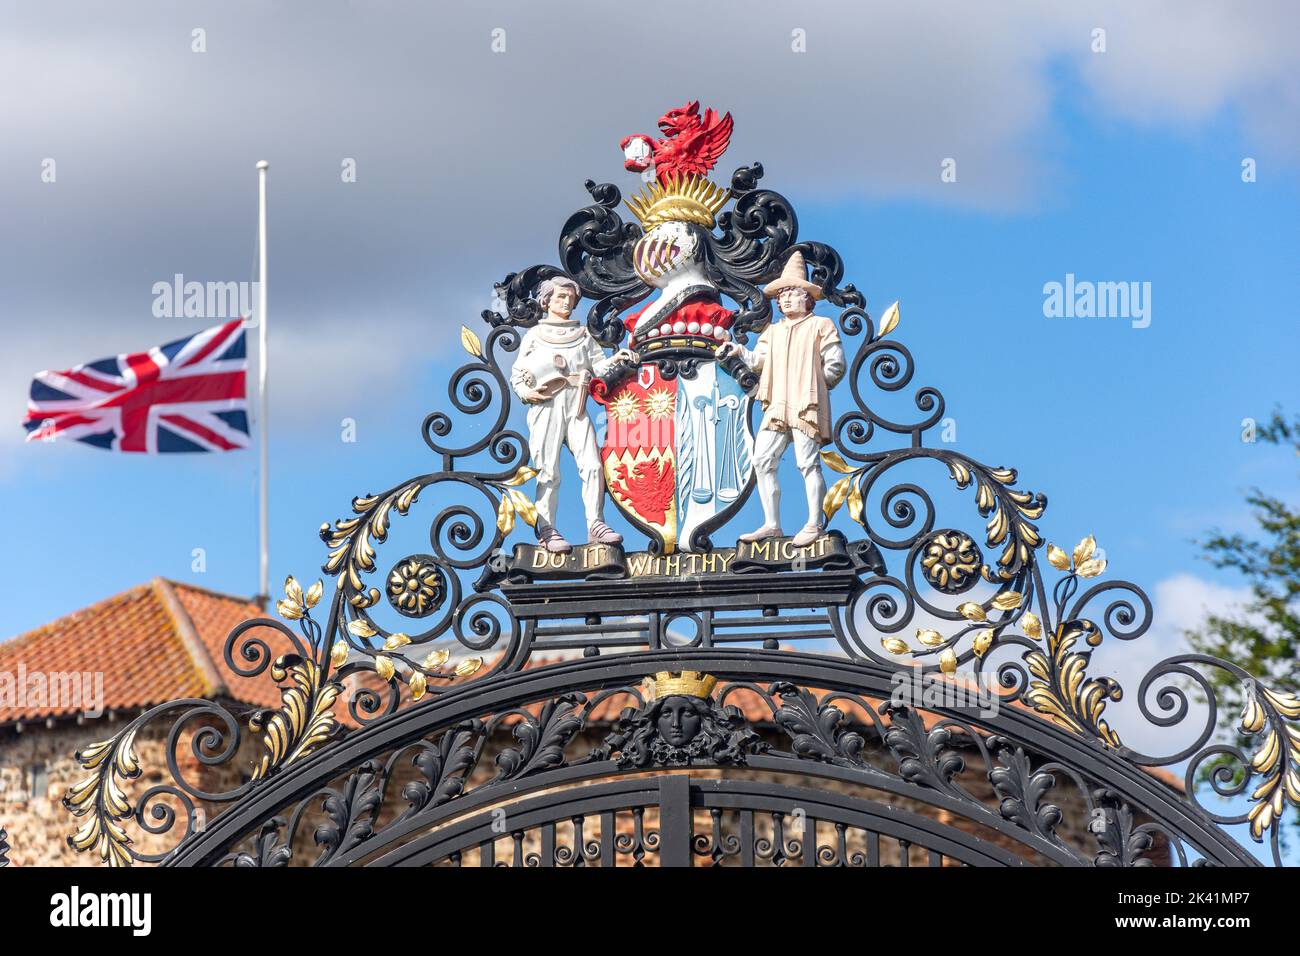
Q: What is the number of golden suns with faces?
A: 2